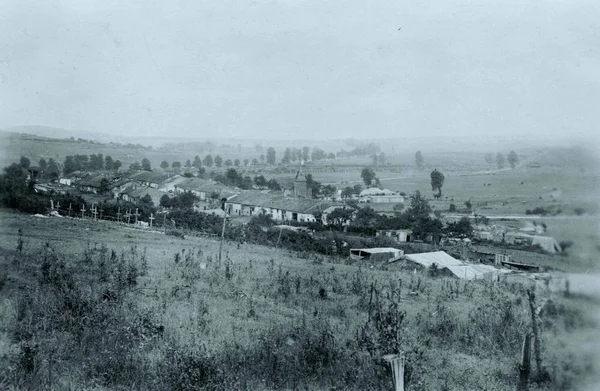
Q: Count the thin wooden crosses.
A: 11